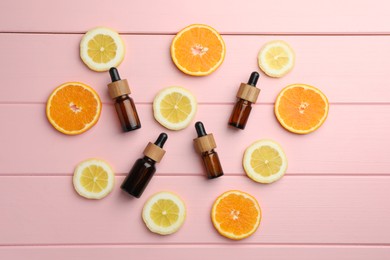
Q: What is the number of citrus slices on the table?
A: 10